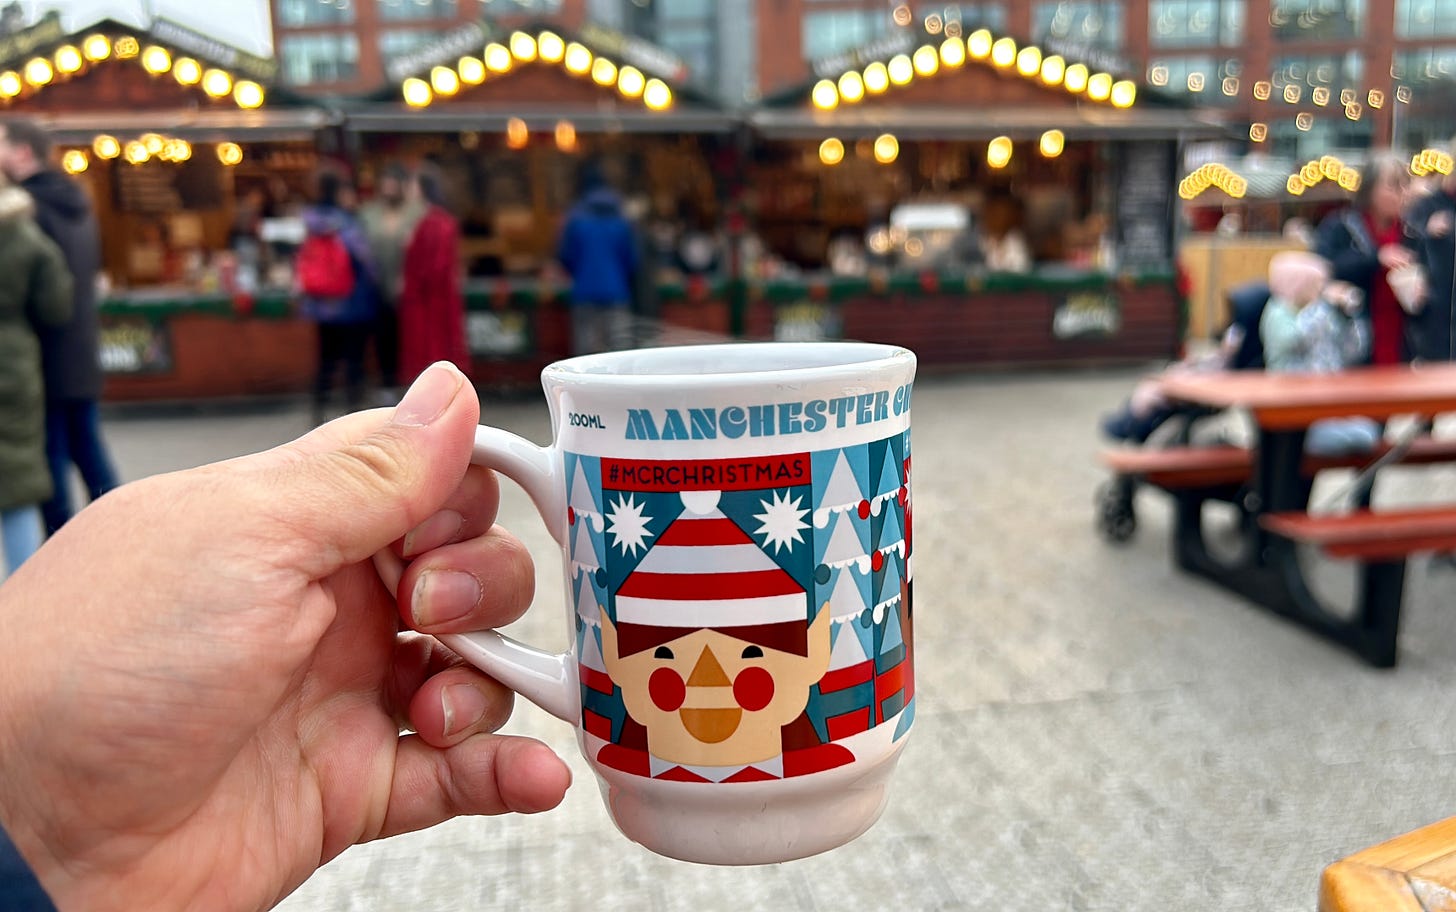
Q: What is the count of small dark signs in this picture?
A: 4